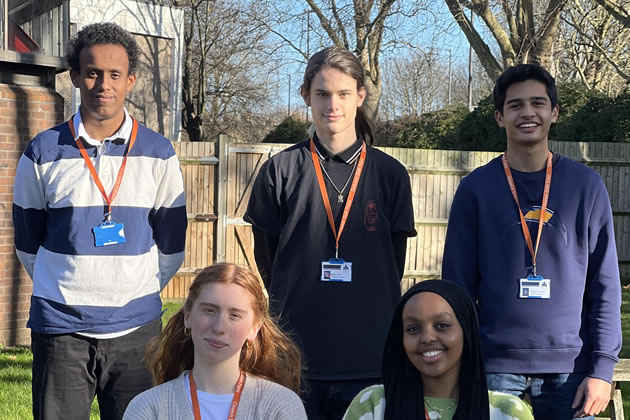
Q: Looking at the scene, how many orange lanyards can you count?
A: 5